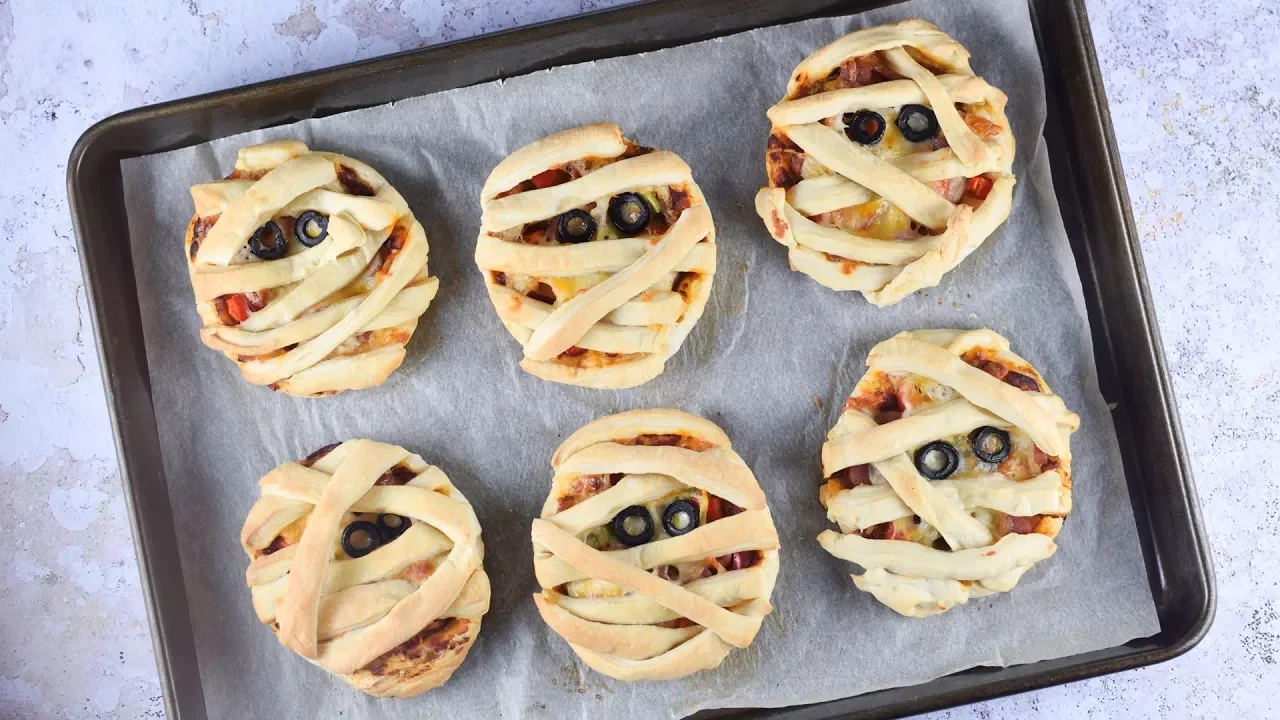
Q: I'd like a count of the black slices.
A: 12